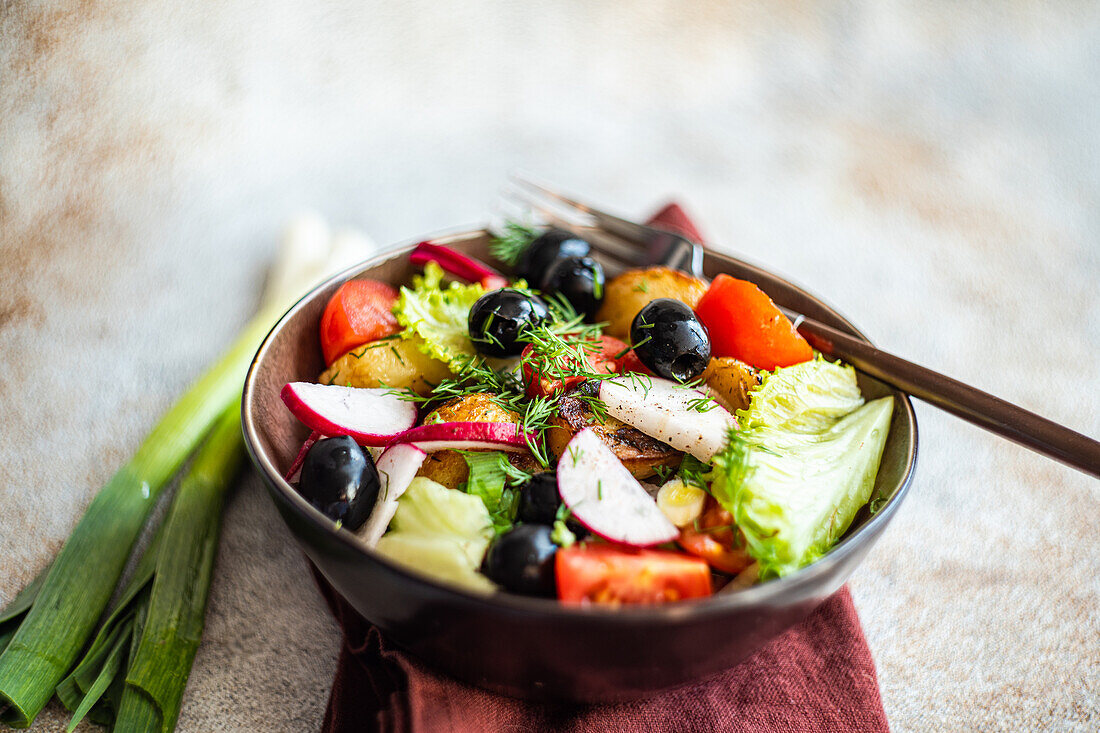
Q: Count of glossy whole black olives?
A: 7